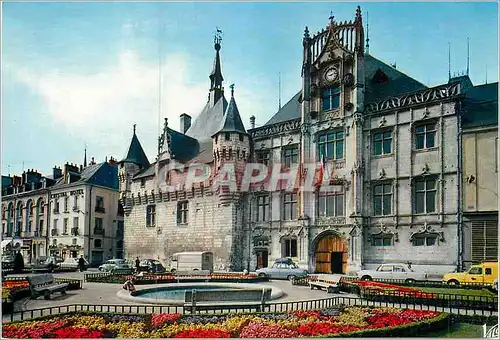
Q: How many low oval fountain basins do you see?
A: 1